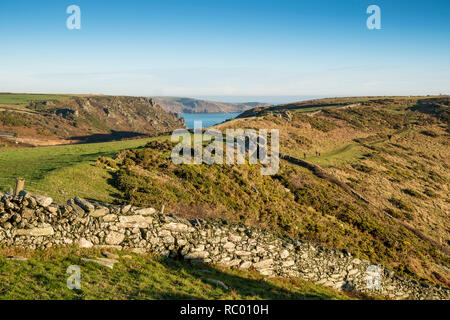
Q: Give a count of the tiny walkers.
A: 3